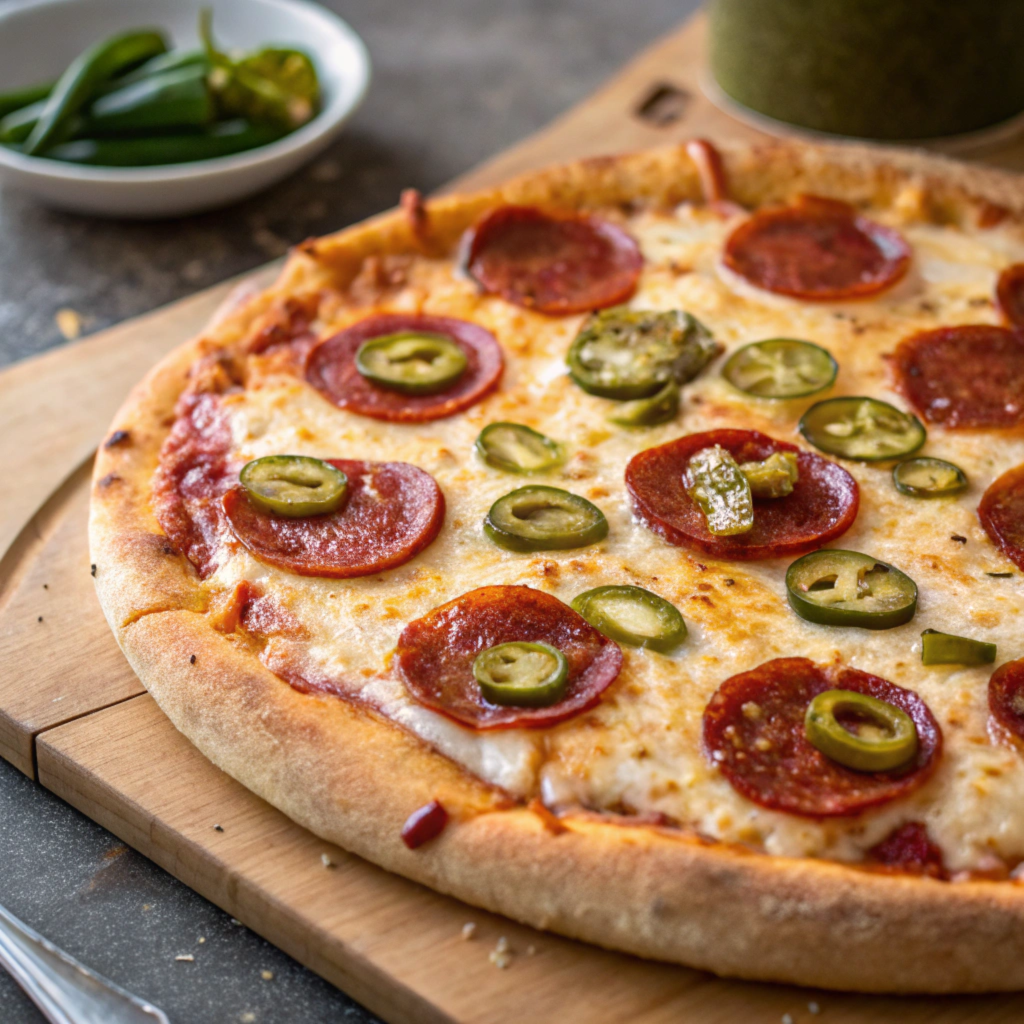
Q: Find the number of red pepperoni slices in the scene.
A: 11